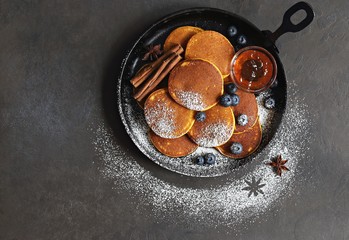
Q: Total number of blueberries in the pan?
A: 11